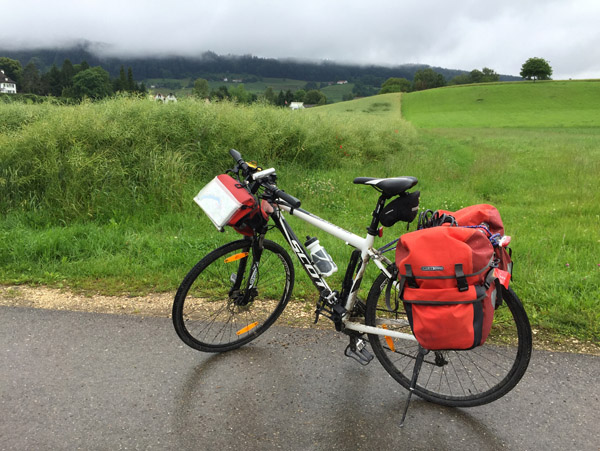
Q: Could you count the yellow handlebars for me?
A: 0